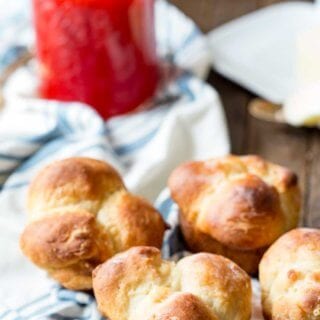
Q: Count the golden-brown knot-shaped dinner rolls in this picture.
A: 4